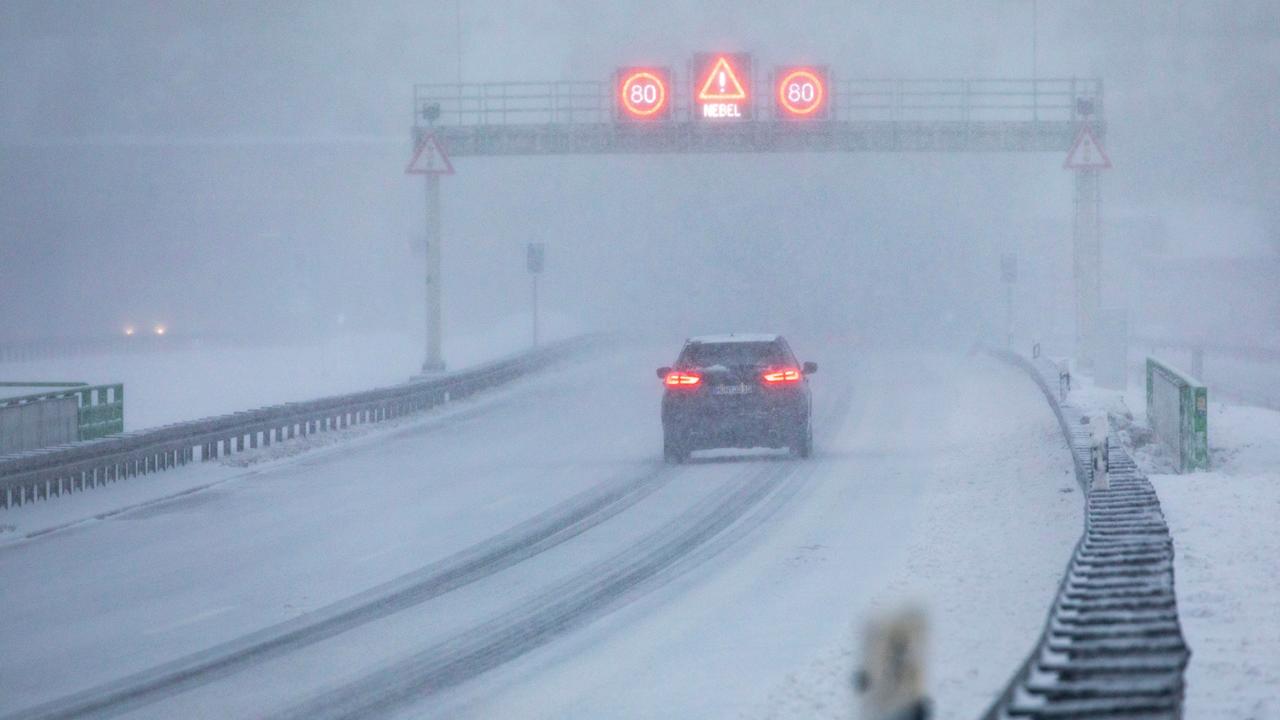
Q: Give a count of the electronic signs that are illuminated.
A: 3